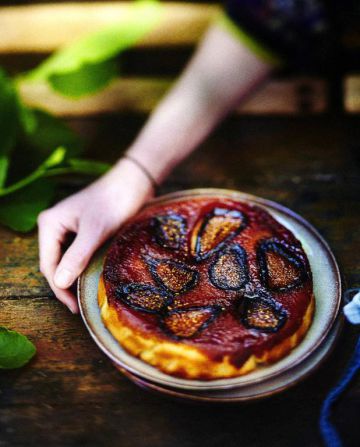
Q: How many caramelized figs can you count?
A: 8